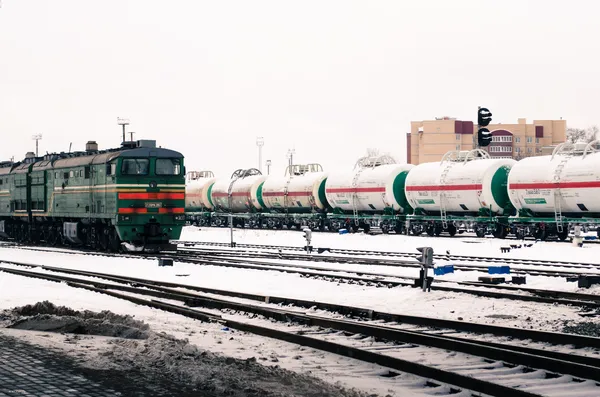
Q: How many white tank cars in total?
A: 6